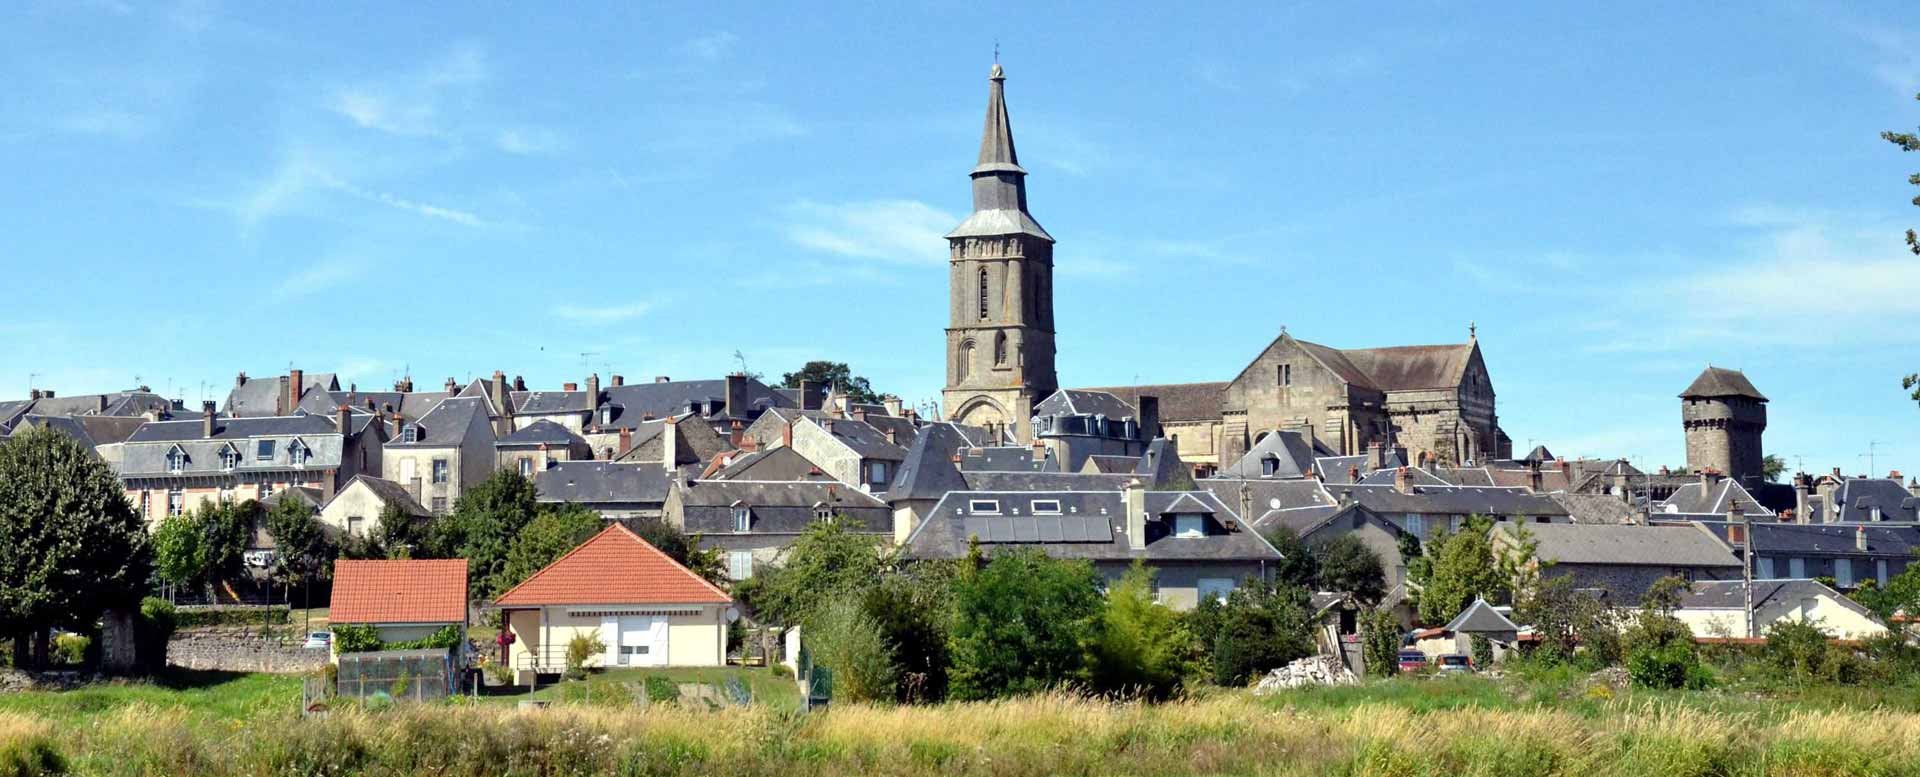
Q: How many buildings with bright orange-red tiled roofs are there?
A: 2